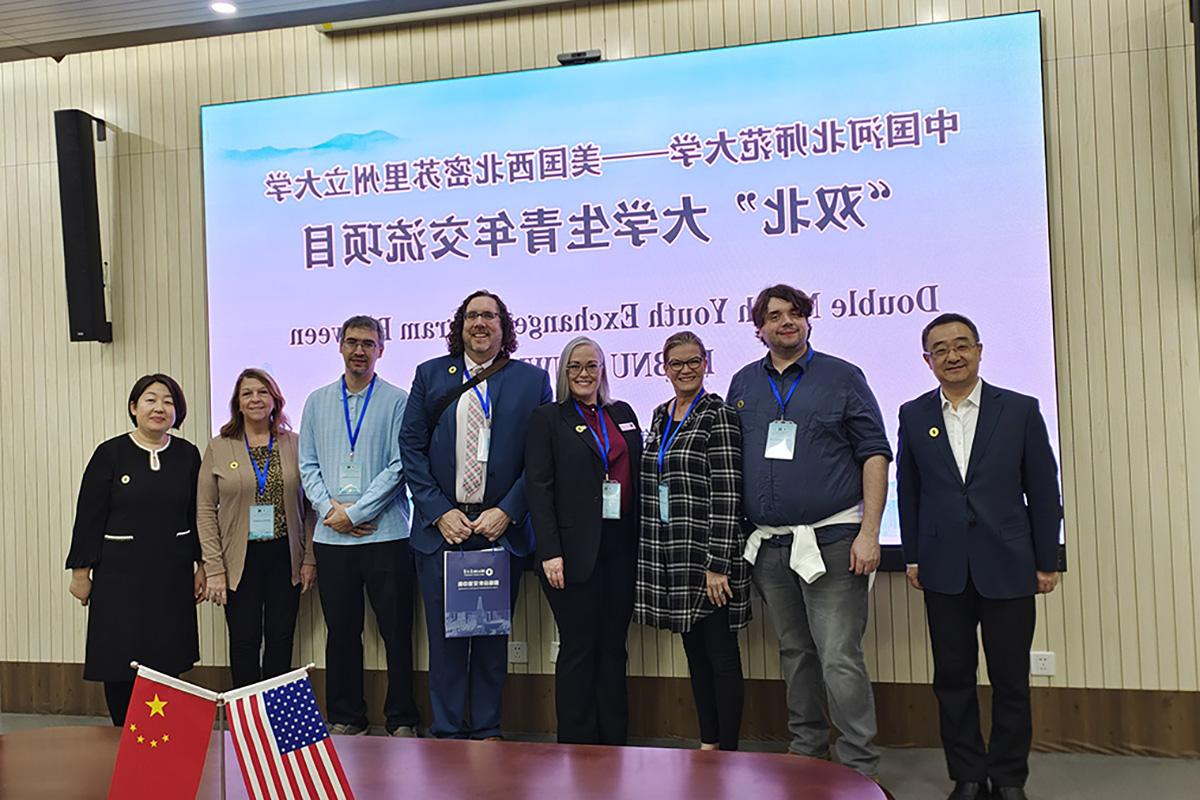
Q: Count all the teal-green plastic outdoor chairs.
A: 0